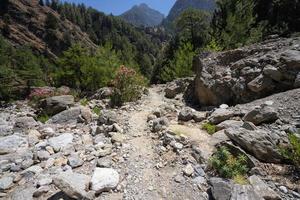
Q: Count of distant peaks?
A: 2